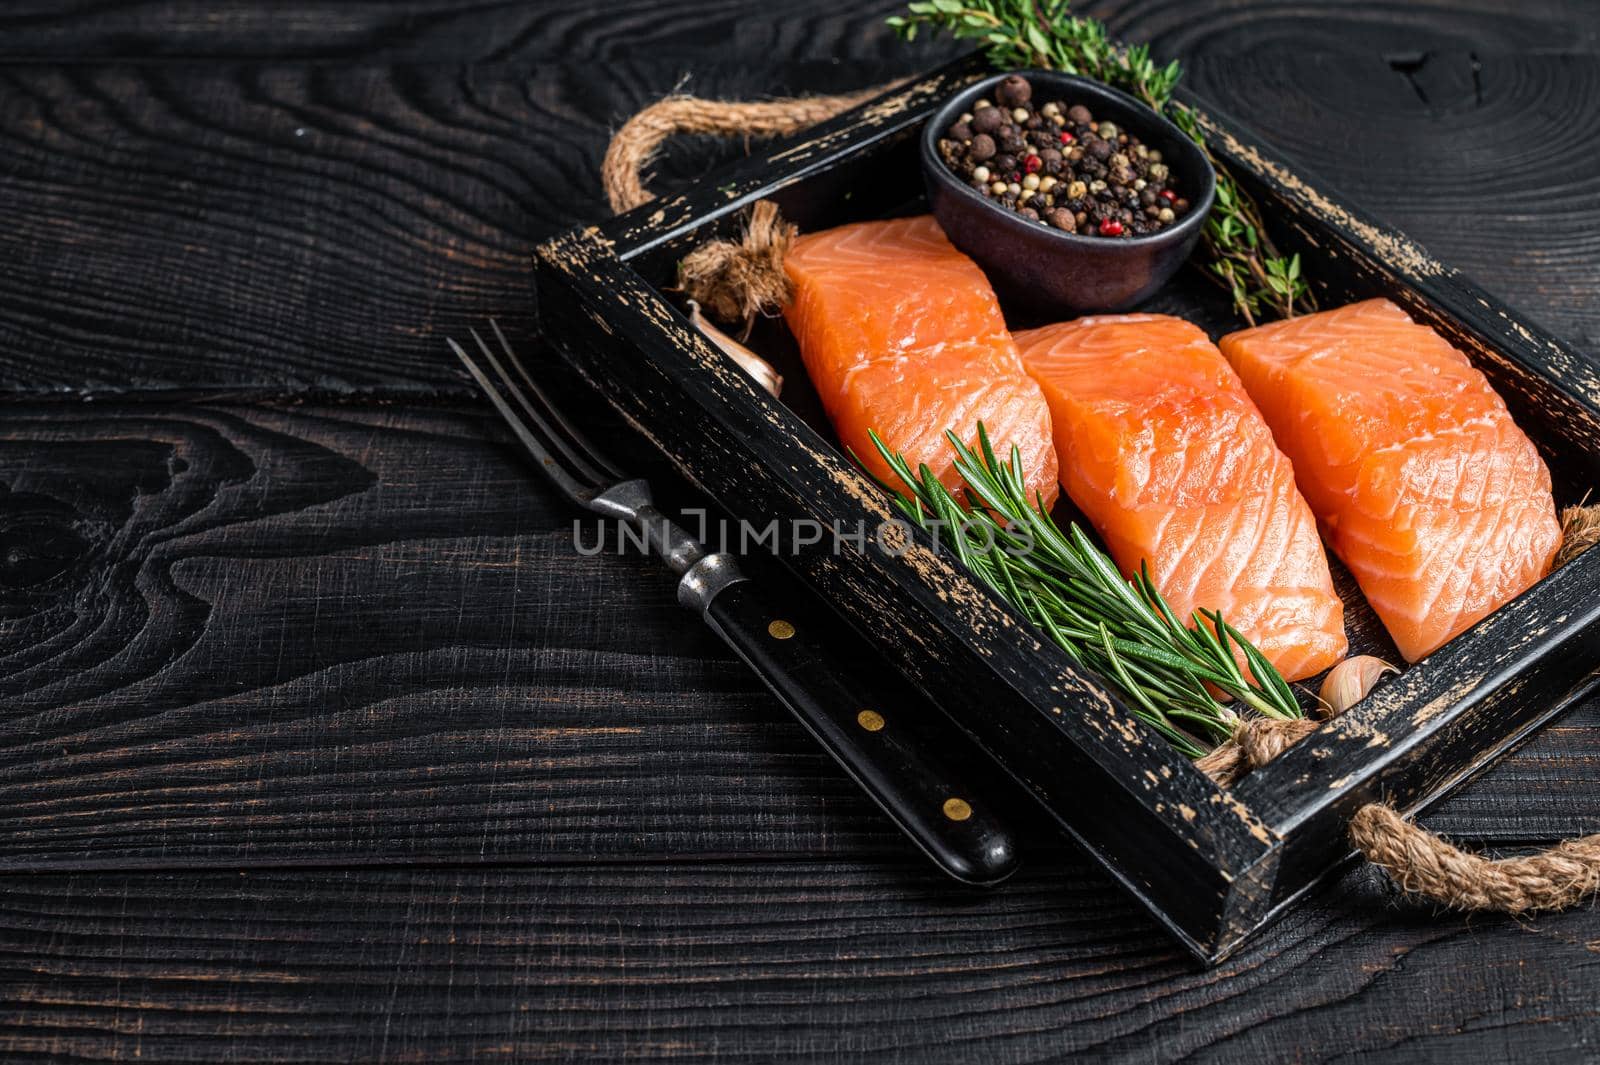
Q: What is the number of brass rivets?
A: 3